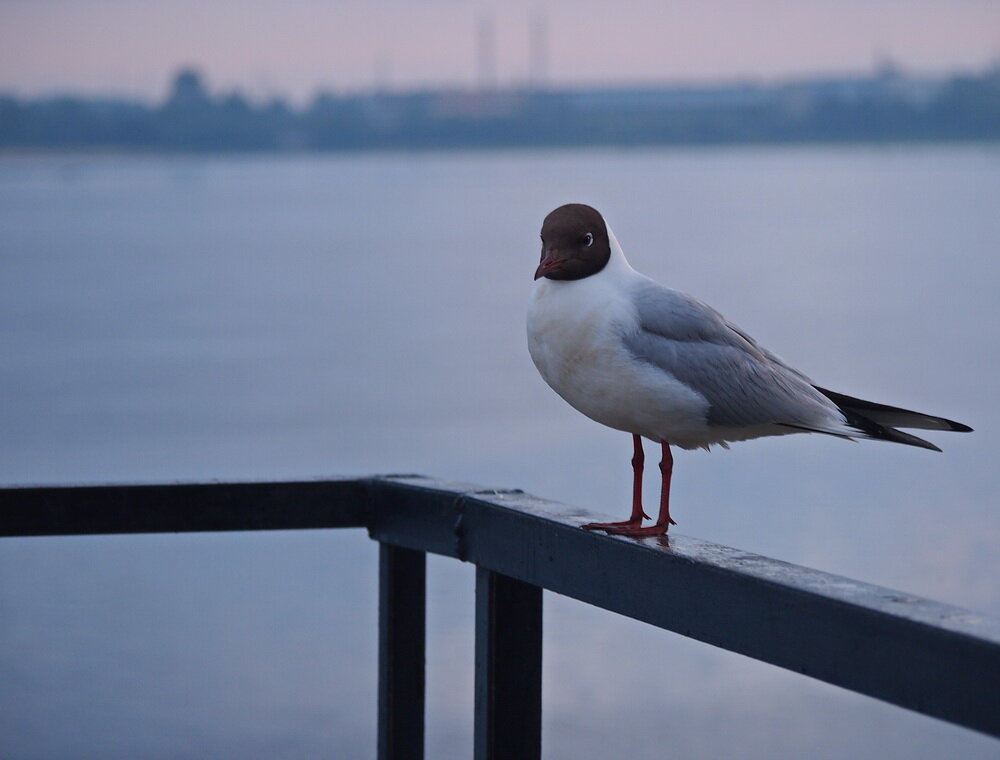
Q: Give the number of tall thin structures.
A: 2